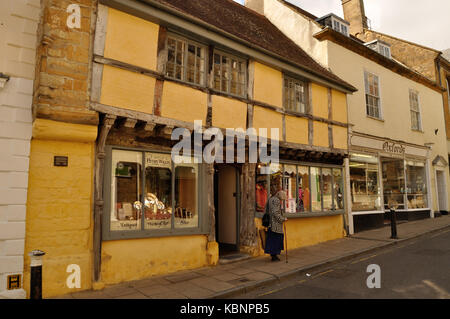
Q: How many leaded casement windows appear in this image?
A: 3